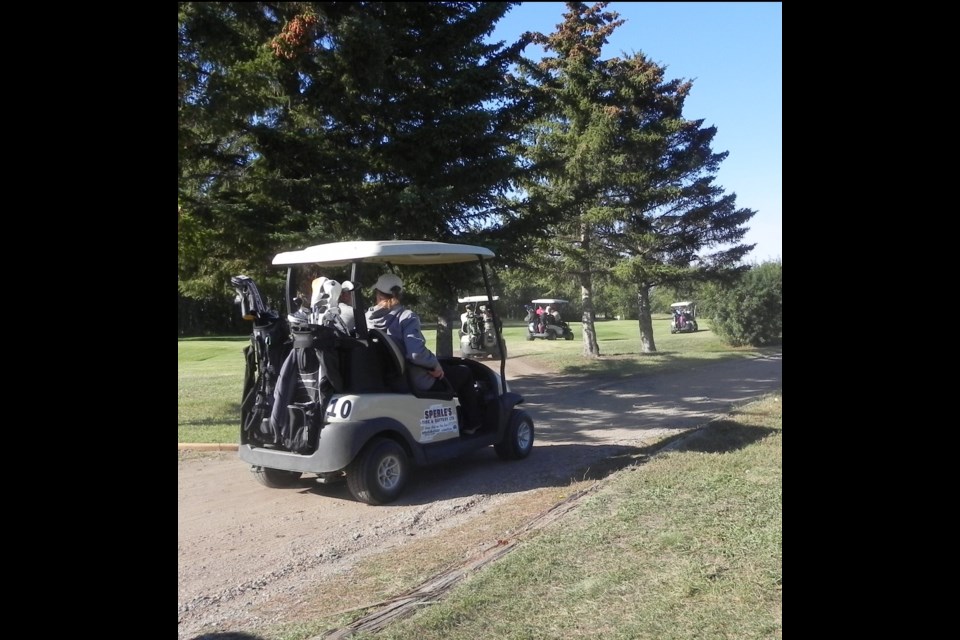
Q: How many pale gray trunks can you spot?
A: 2